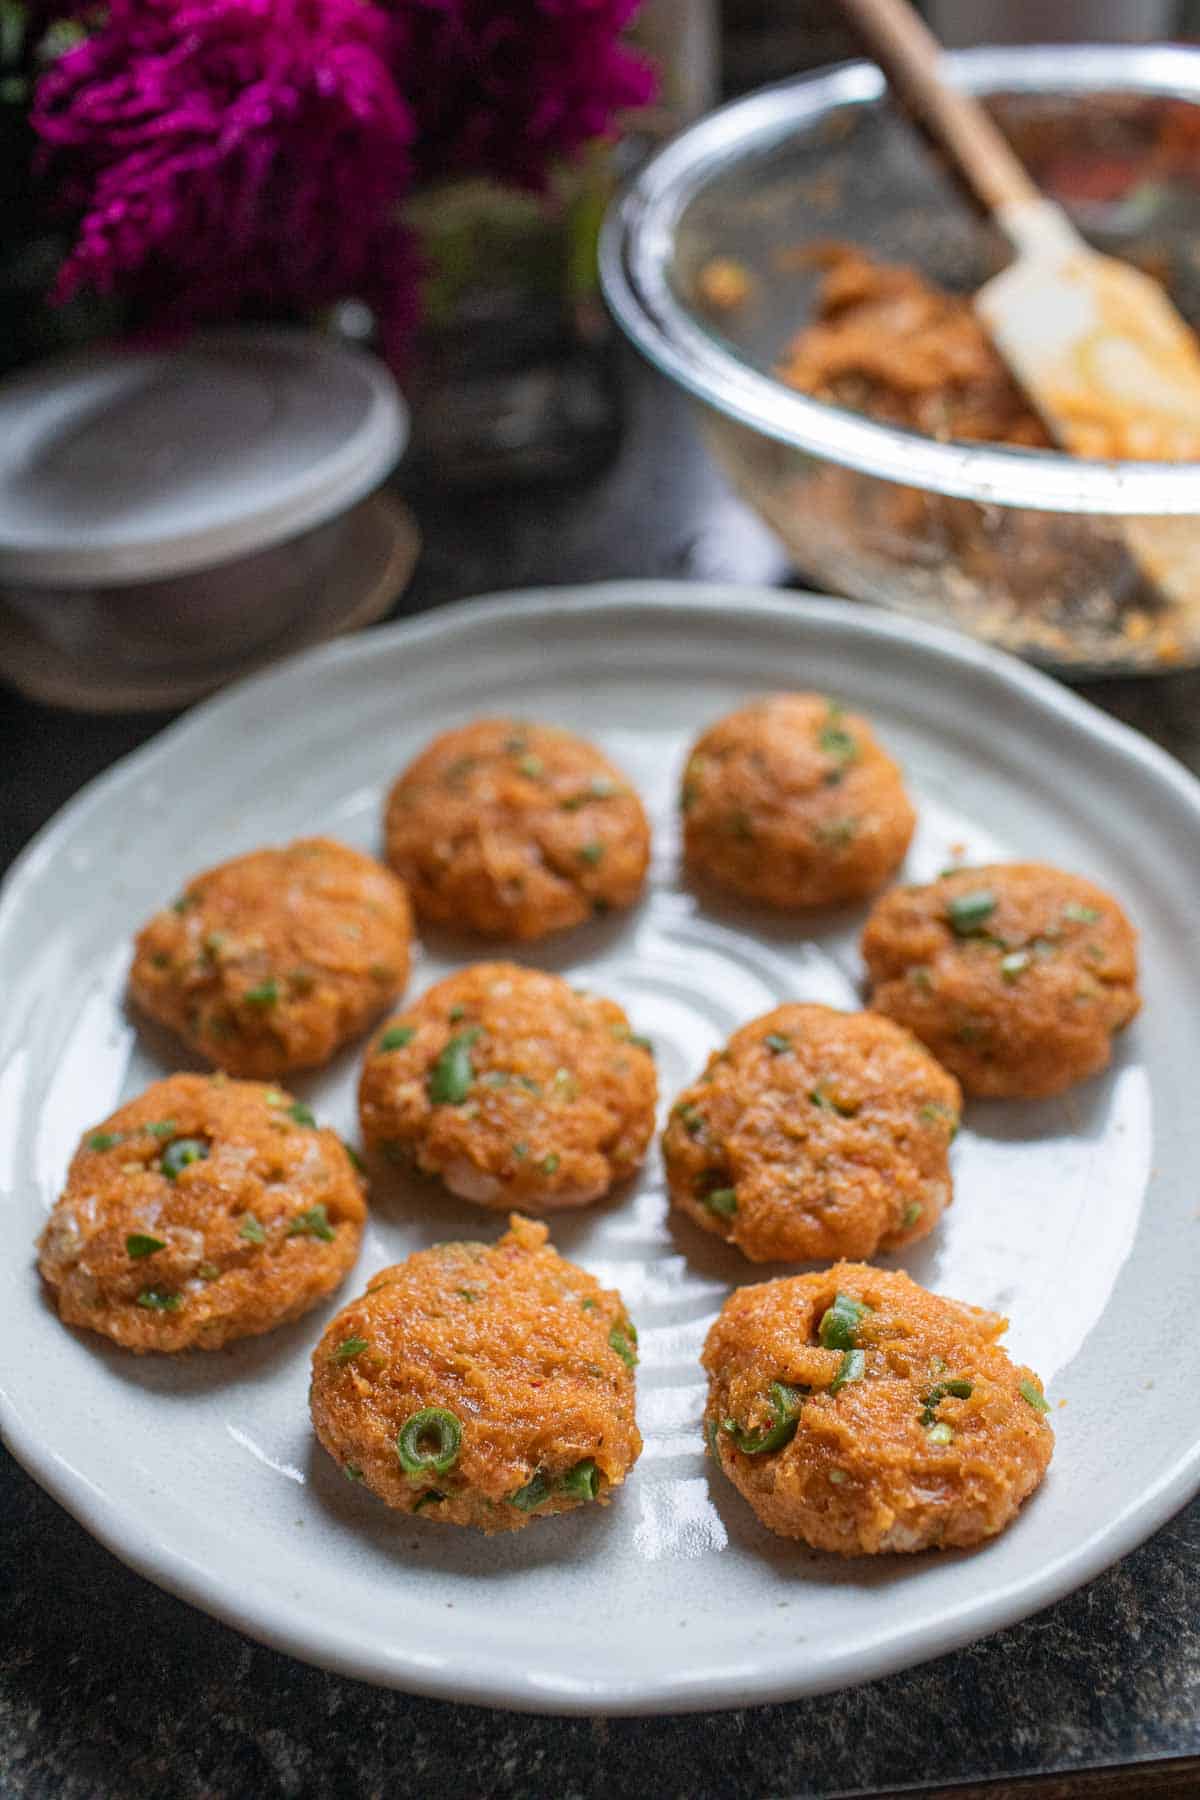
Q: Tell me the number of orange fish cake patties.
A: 9